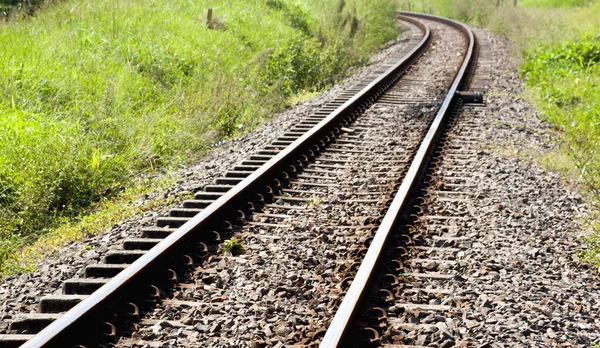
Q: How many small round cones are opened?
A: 0